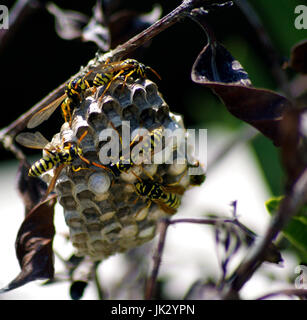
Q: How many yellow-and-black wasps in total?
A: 5